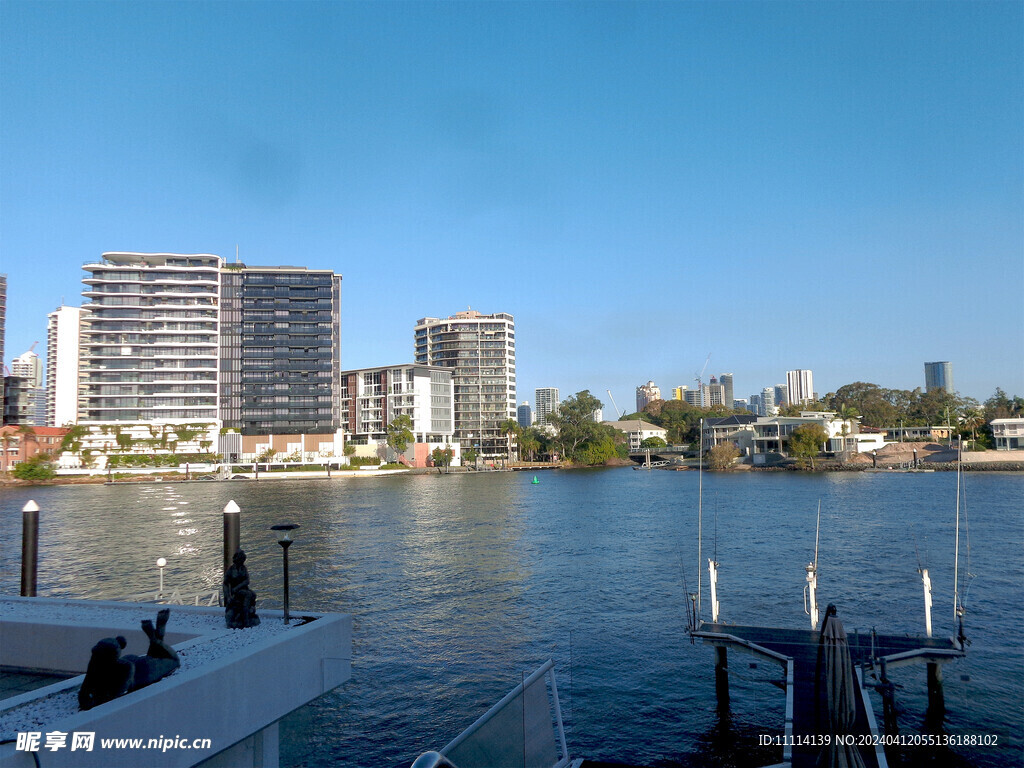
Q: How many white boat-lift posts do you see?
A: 3